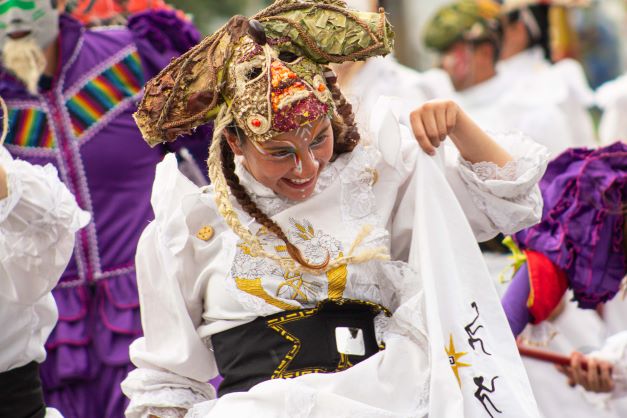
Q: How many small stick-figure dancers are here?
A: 2